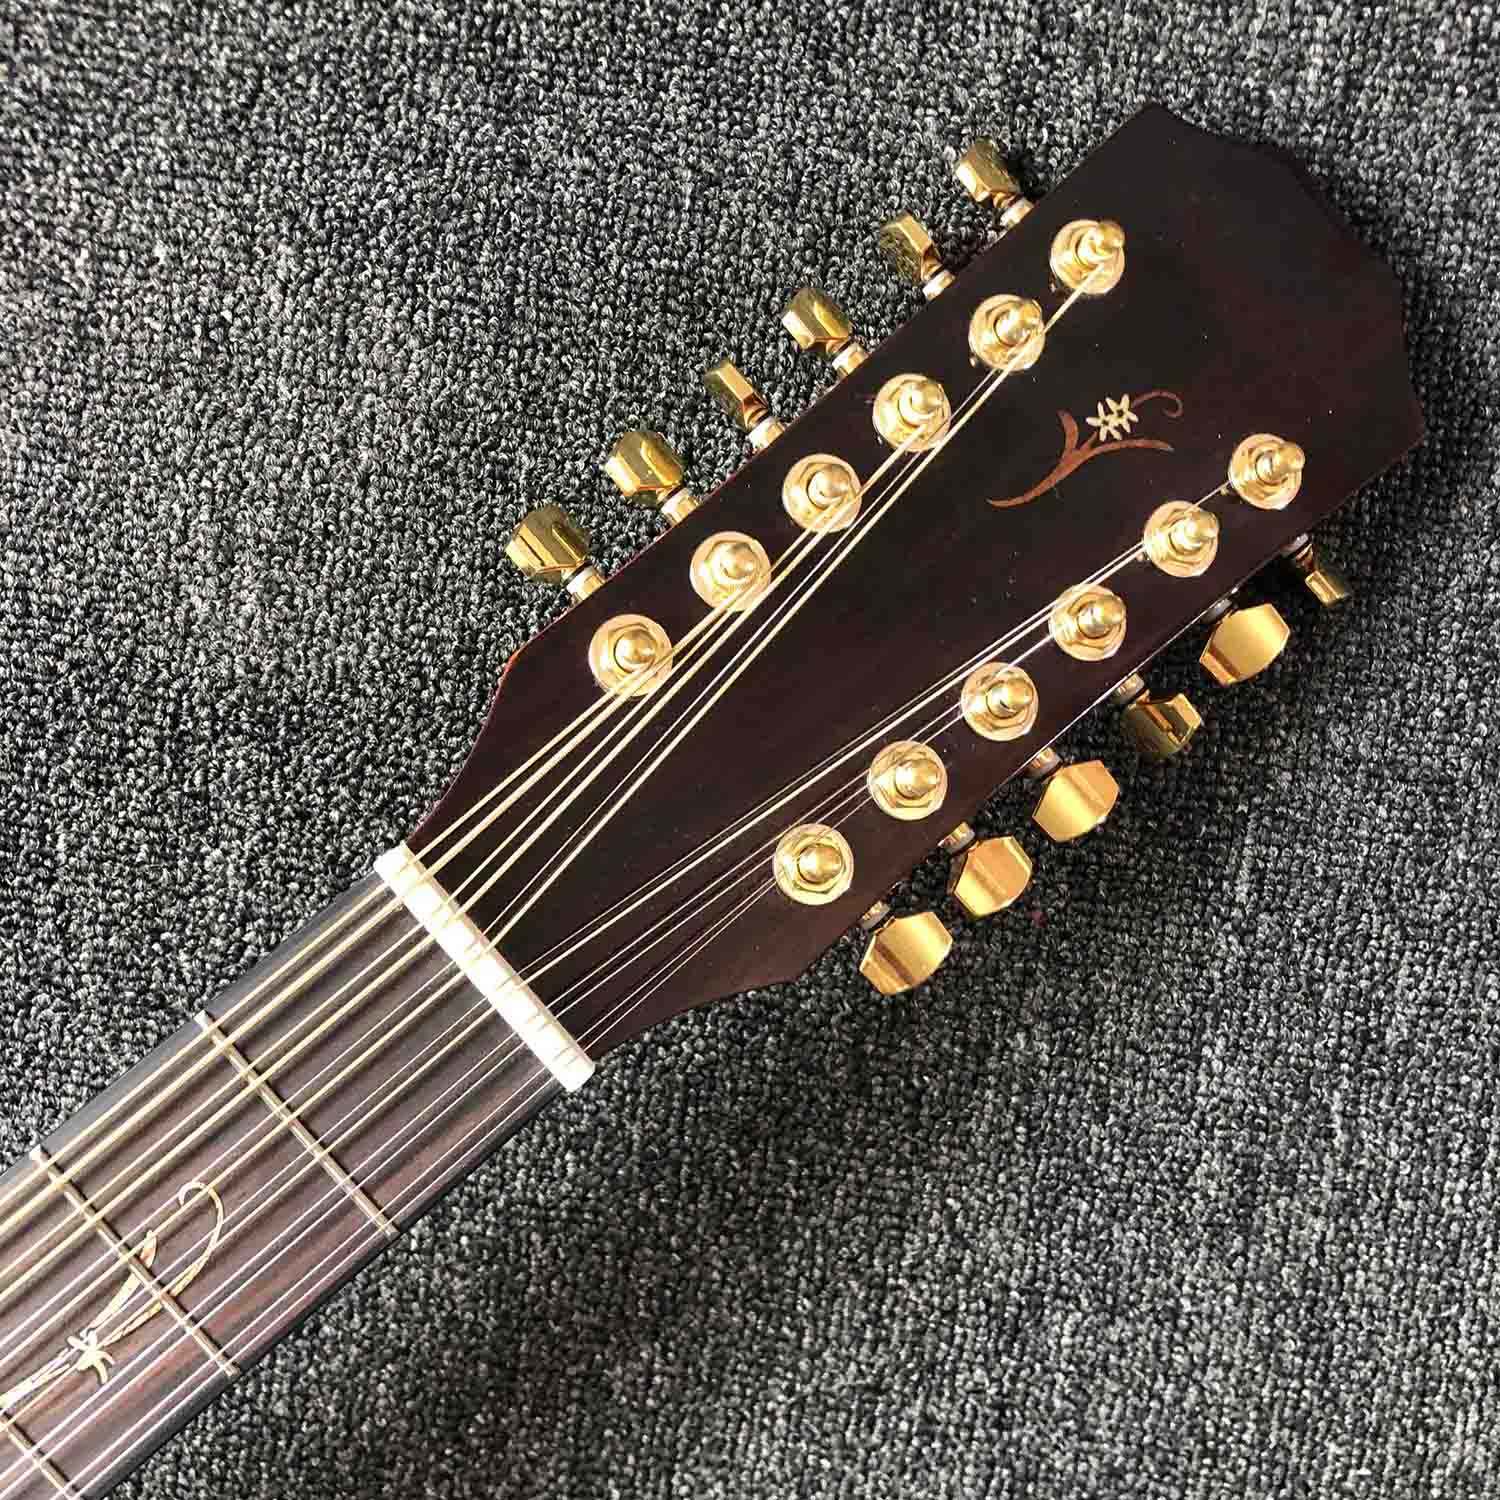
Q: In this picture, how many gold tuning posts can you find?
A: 12